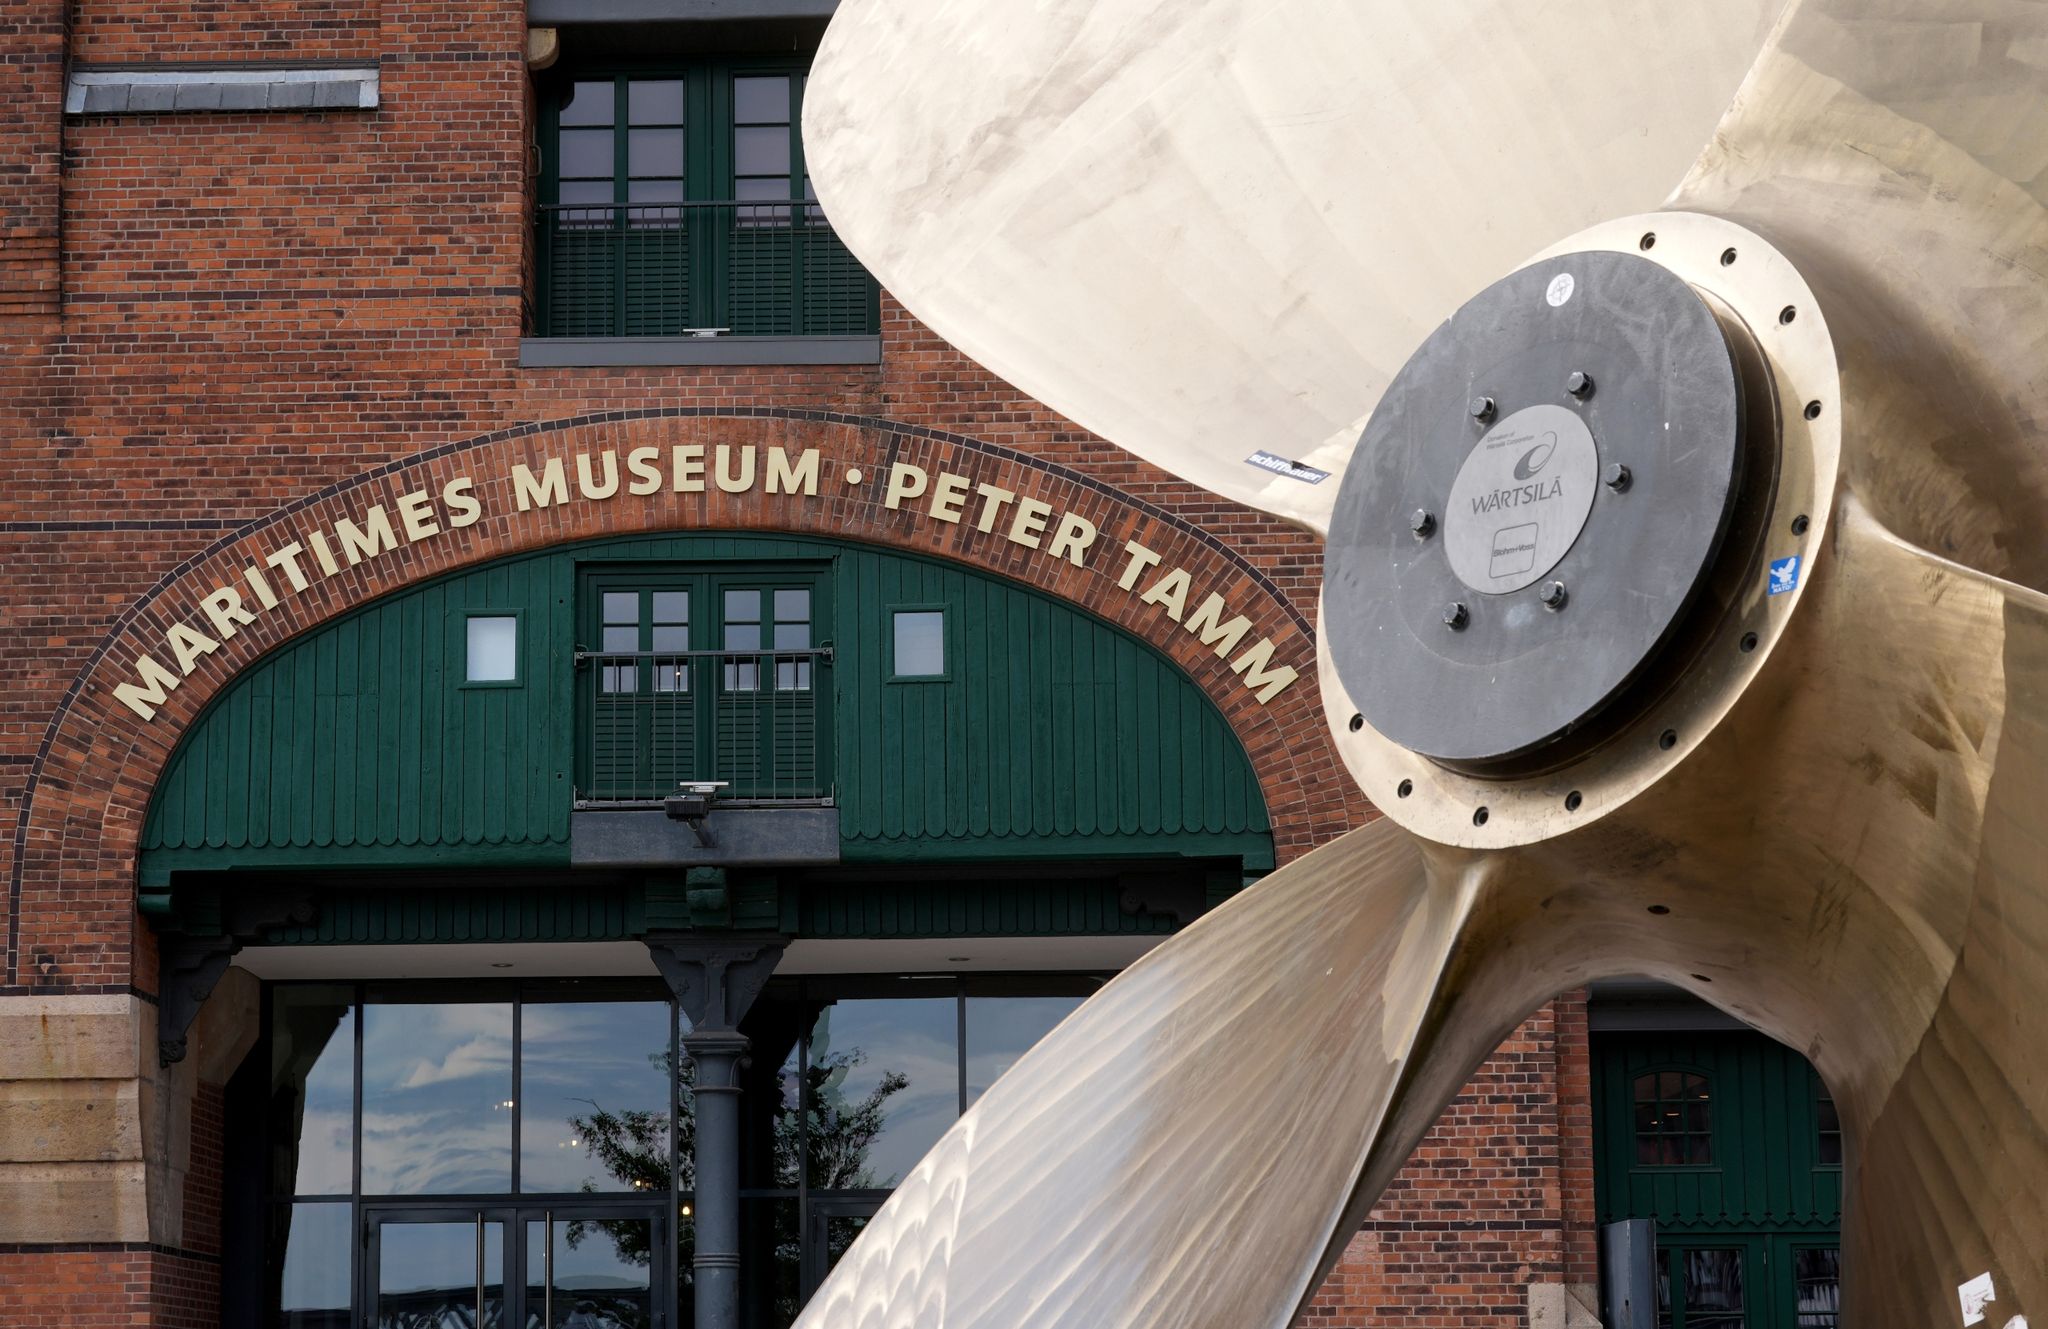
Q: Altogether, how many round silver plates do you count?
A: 1